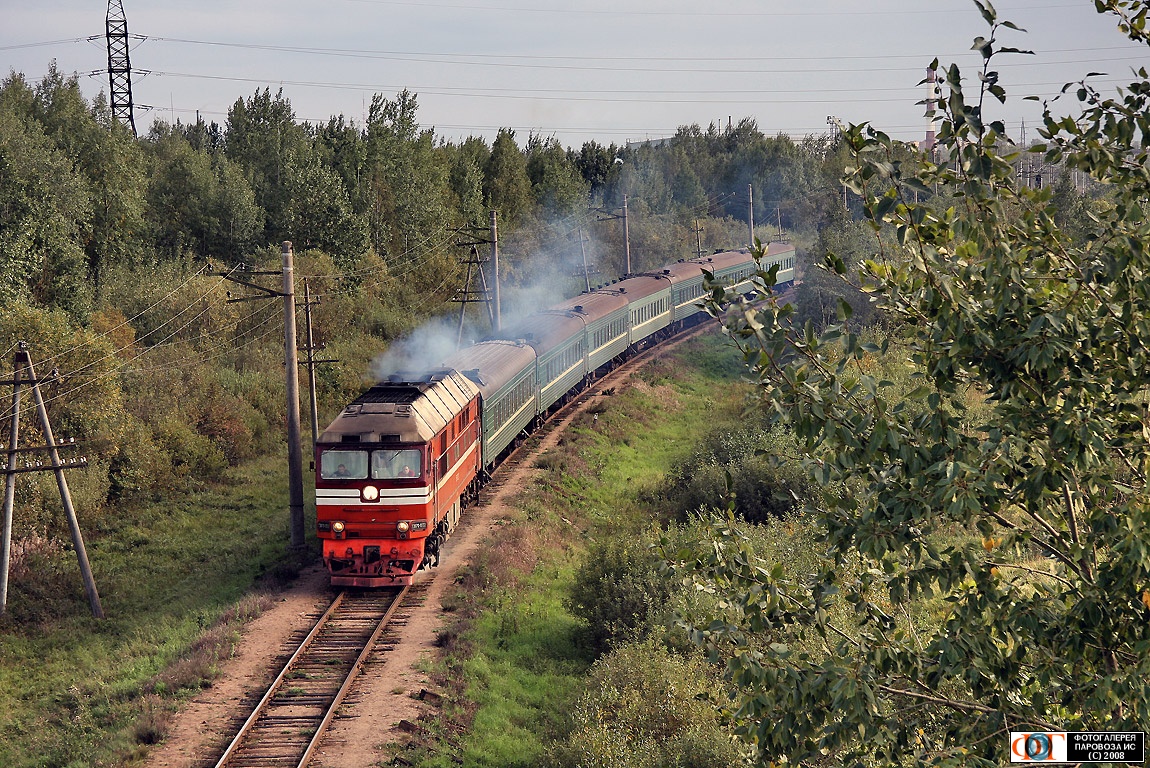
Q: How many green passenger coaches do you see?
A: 7